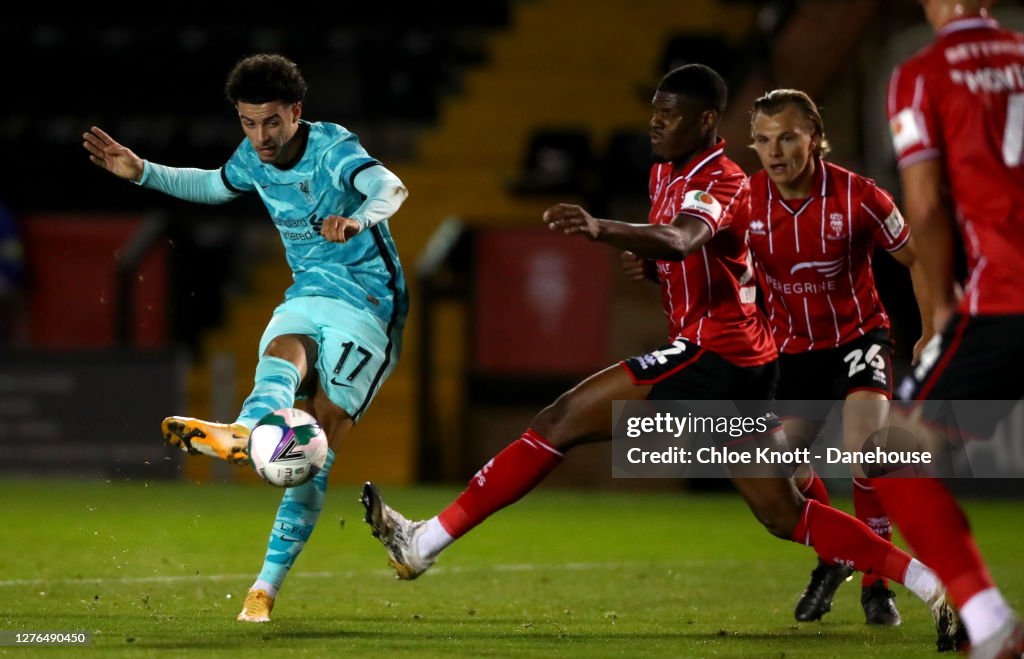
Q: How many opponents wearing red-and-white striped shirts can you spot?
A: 3